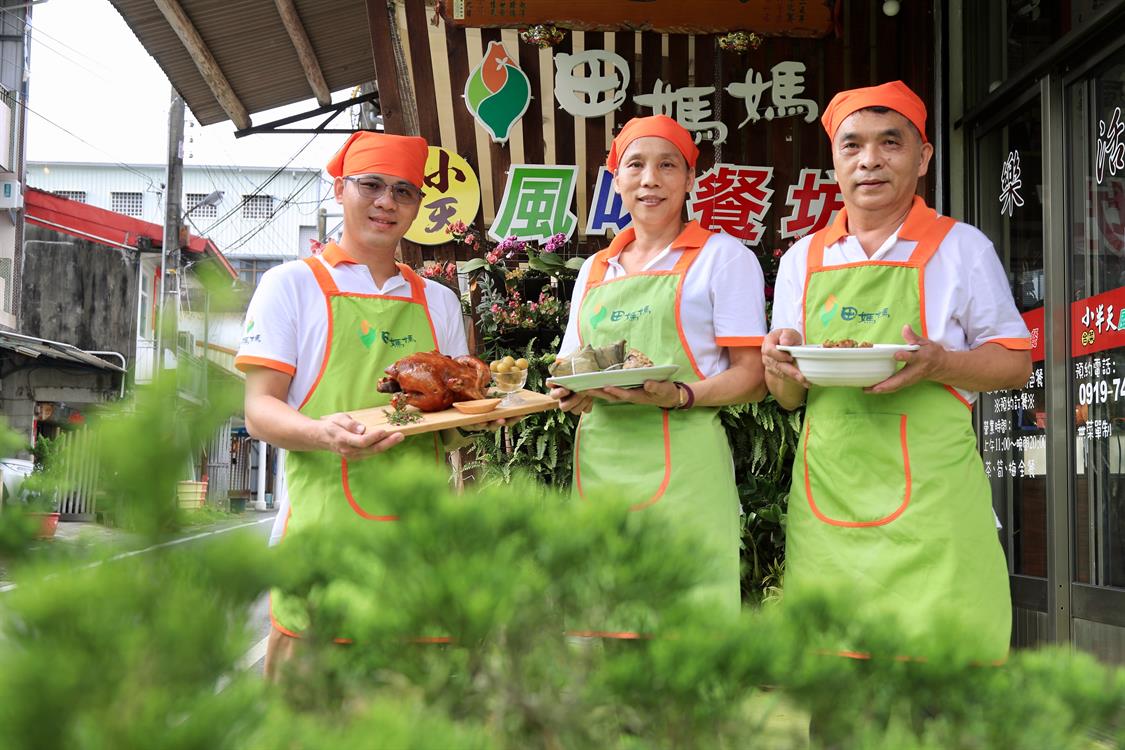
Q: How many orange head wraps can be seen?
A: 3